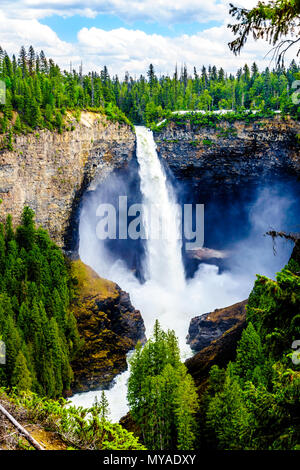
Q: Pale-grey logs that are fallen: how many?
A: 1